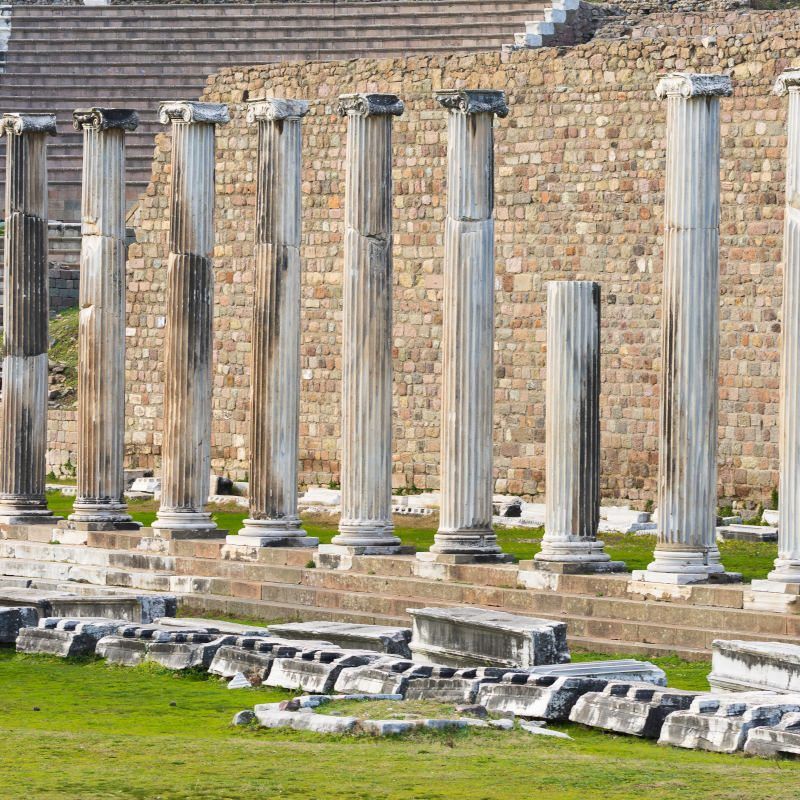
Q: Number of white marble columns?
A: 9